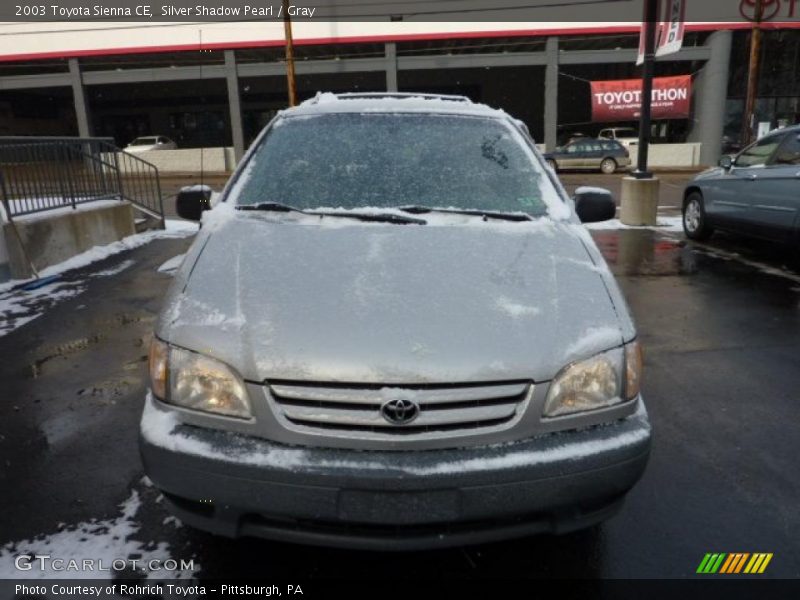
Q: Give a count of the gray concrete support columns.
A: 5